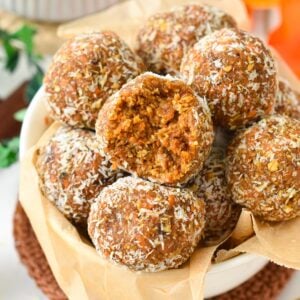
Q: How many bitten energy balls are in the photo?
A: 1